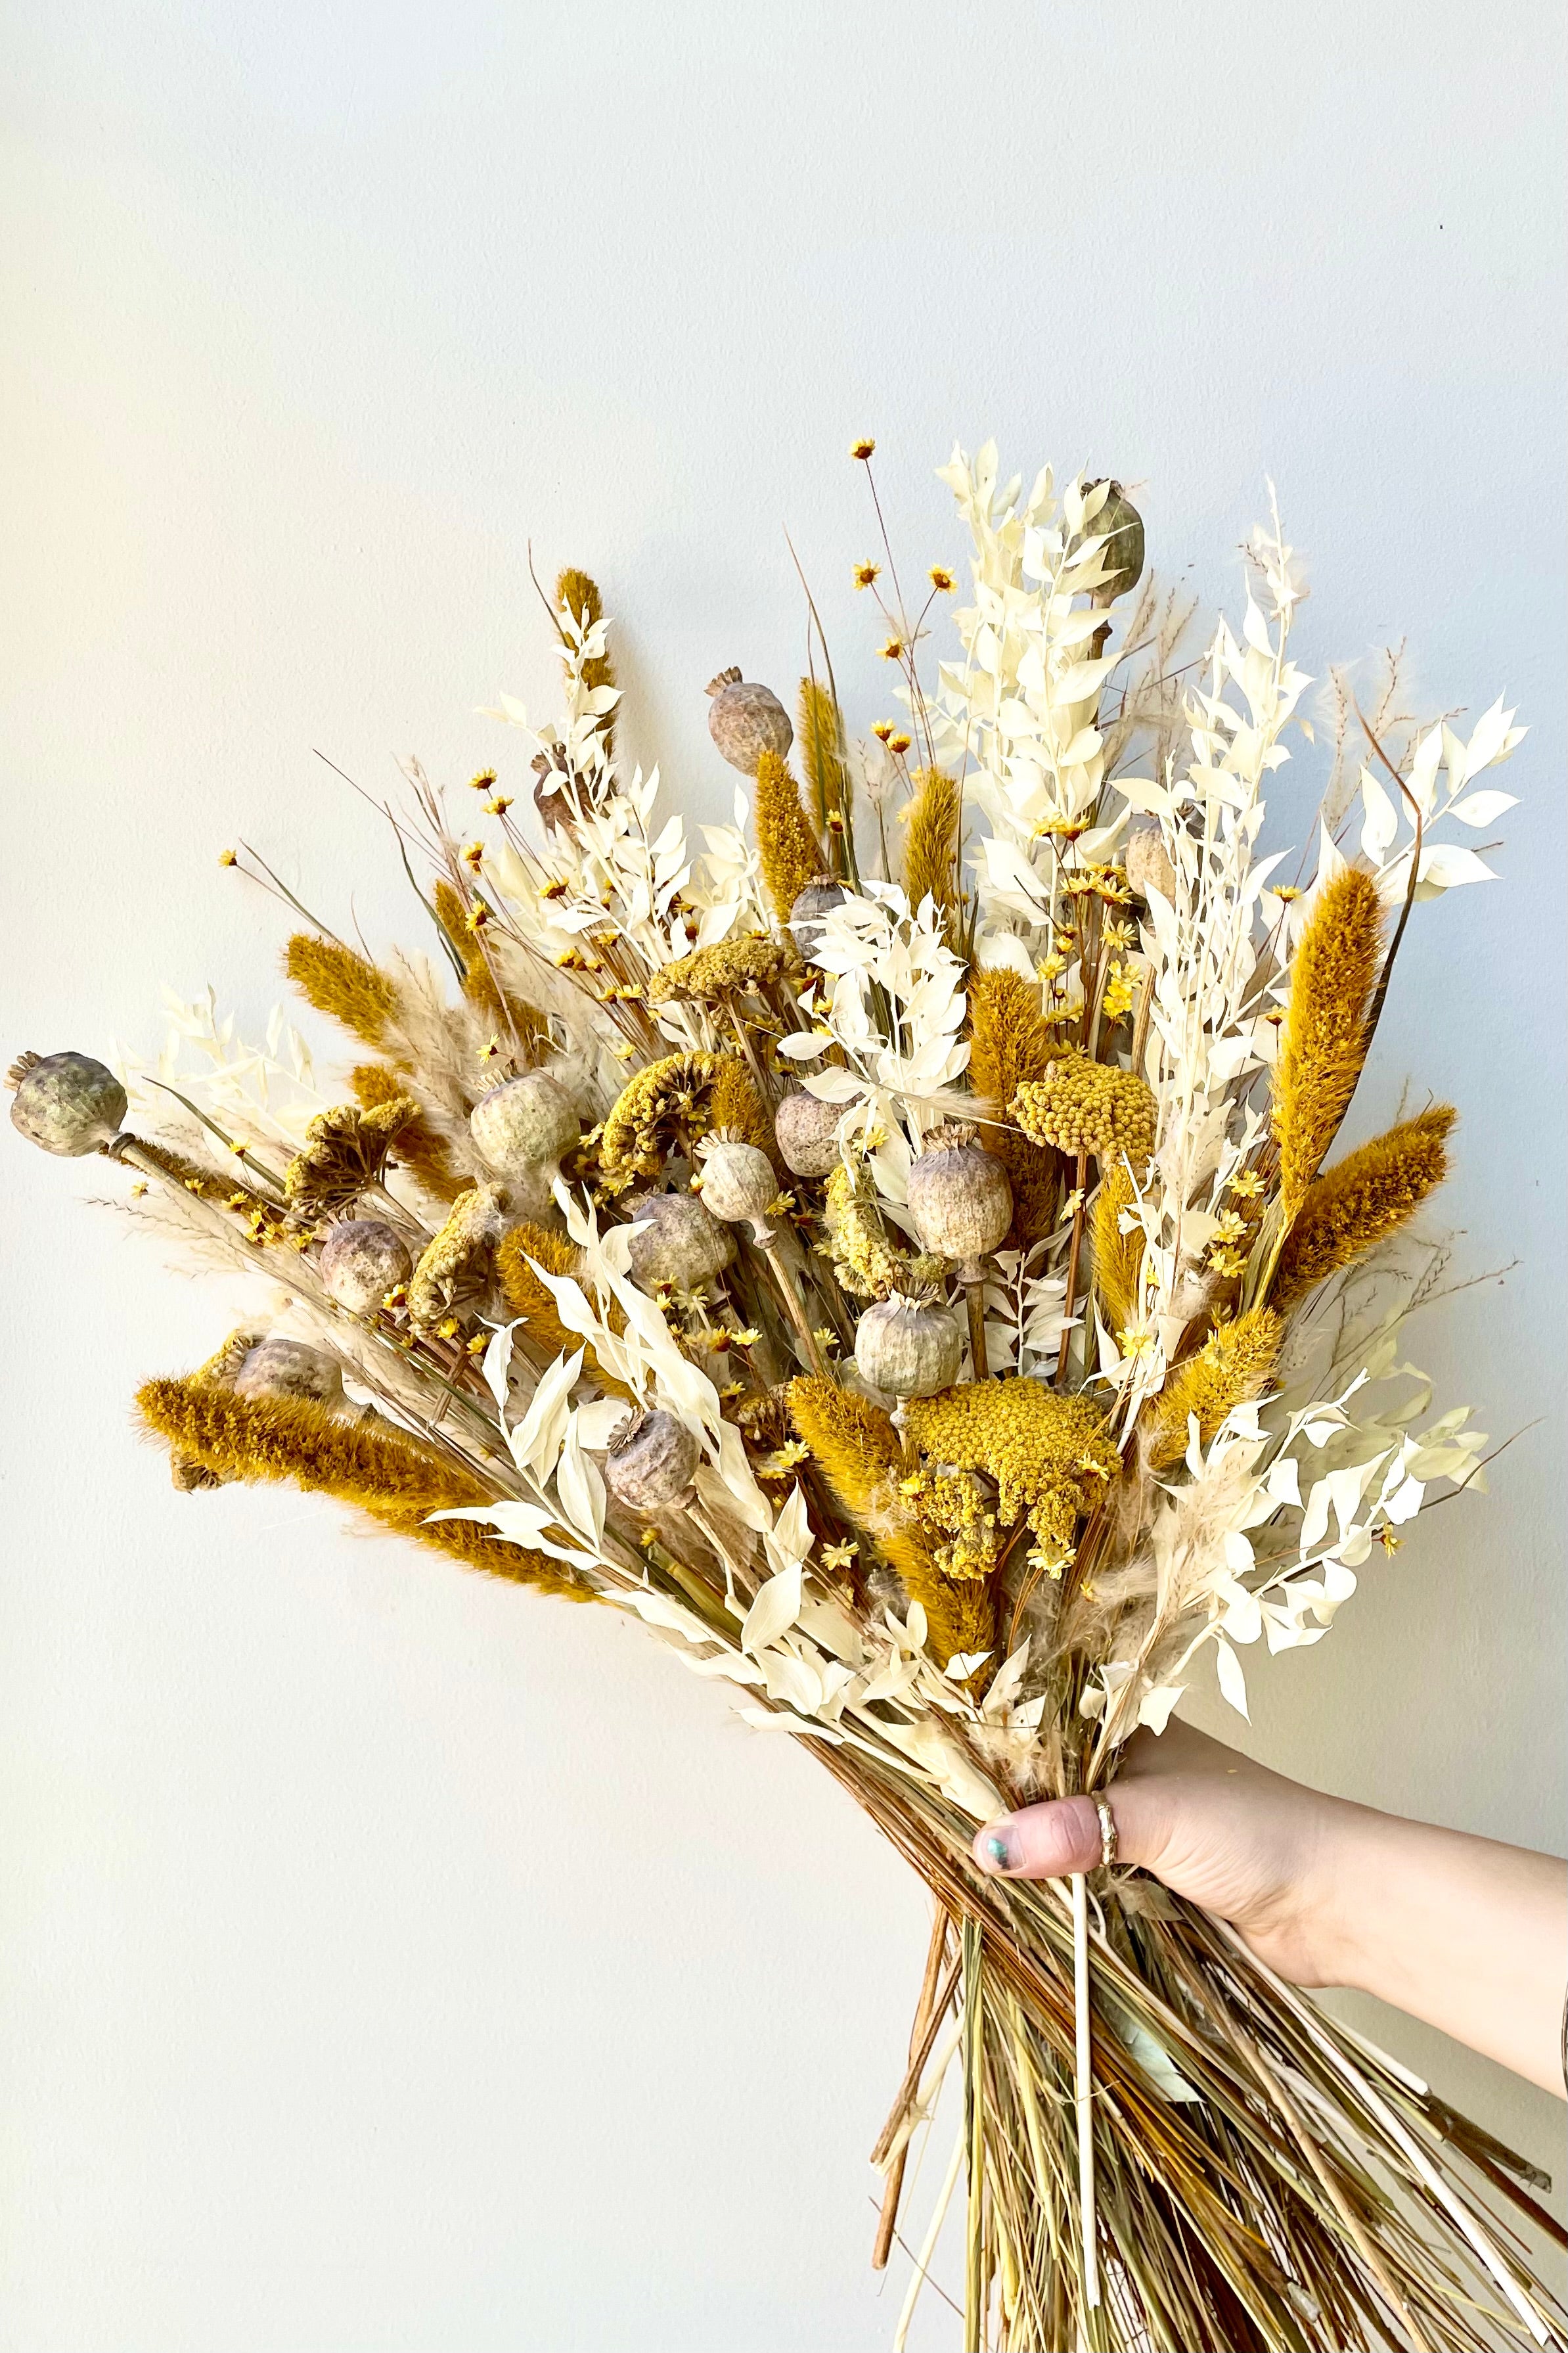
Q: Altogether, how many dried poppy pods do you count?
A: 15